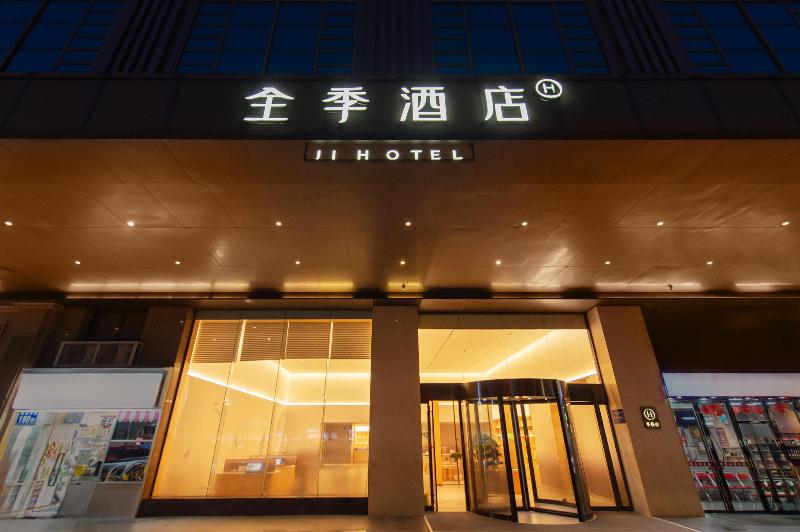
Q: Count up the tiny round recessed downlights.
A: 14